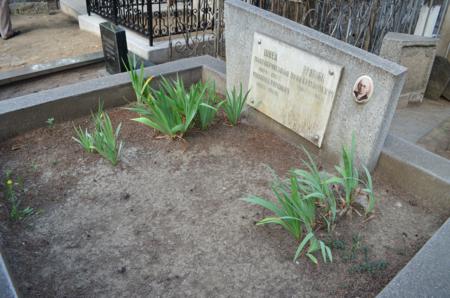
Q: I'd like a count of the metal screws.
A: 4